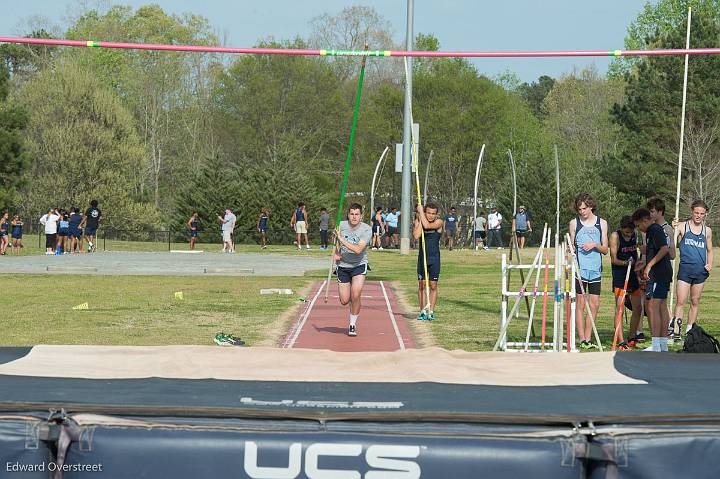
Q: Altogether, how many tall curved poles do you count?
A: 5